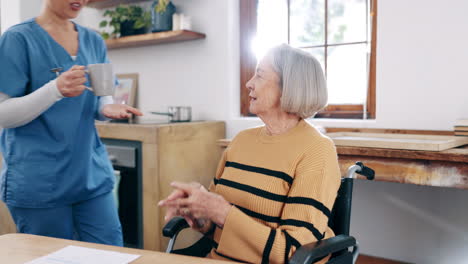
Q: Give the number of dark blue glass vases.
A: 1